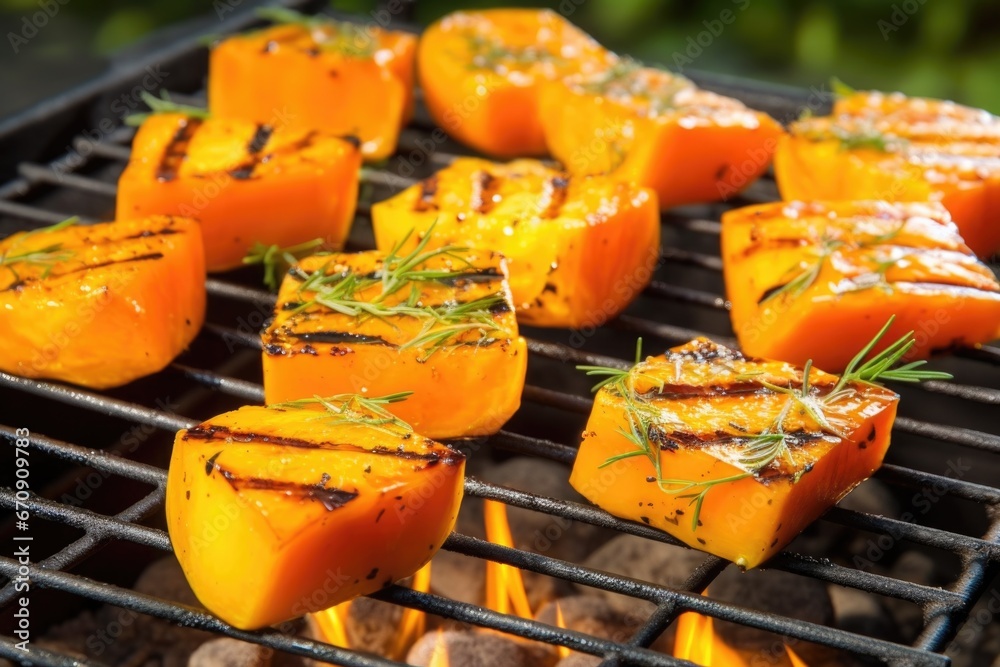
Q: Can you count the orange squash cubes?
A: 11